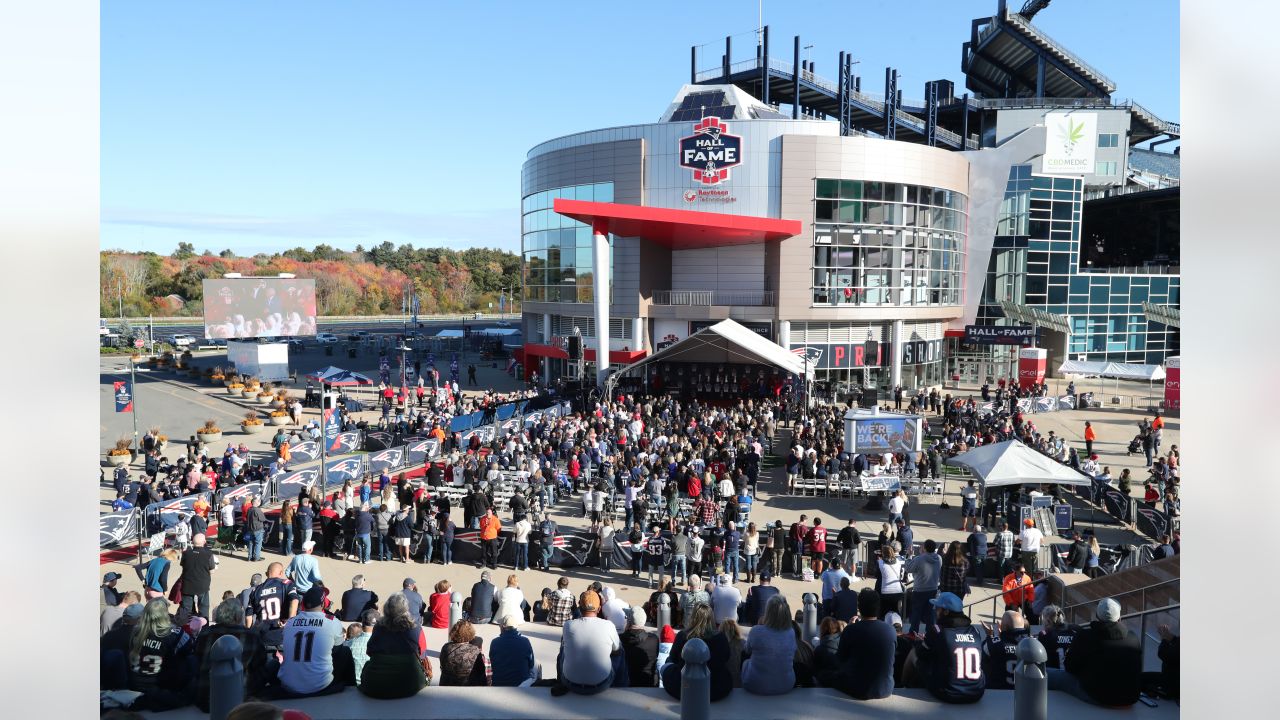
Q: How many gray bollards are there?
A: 6